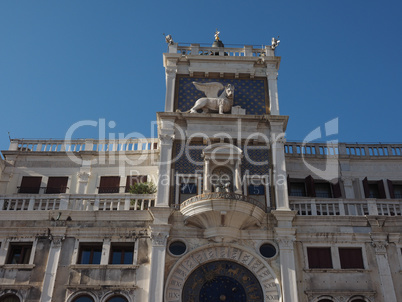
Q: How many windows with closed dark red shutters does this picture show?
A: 6